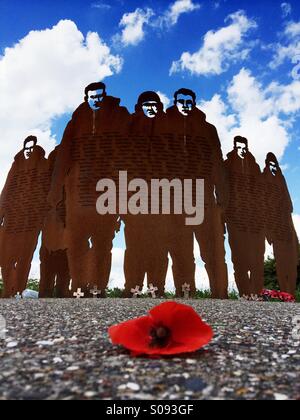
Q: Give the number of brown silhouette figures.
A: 6